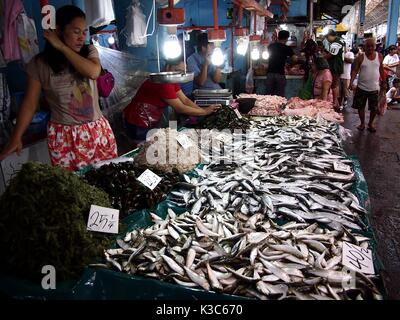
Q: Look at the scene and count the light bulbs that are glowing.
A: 5